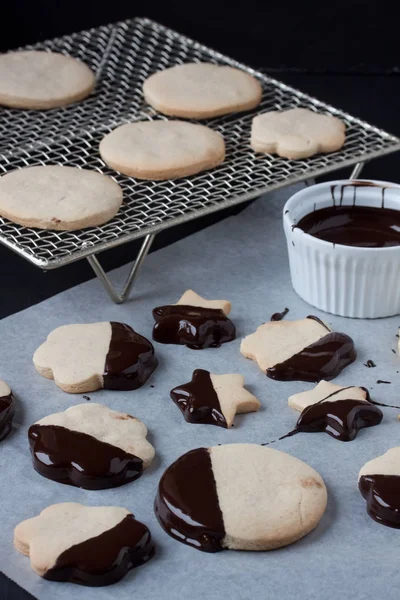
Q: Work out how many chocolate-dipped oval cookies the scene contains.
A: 1